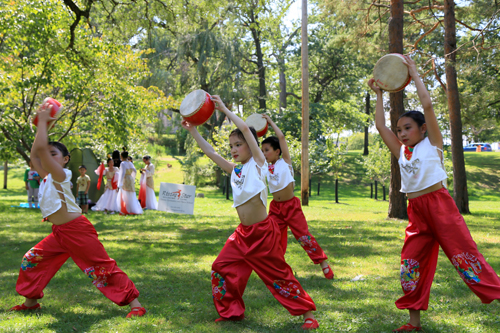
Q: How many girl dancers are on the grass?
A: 4